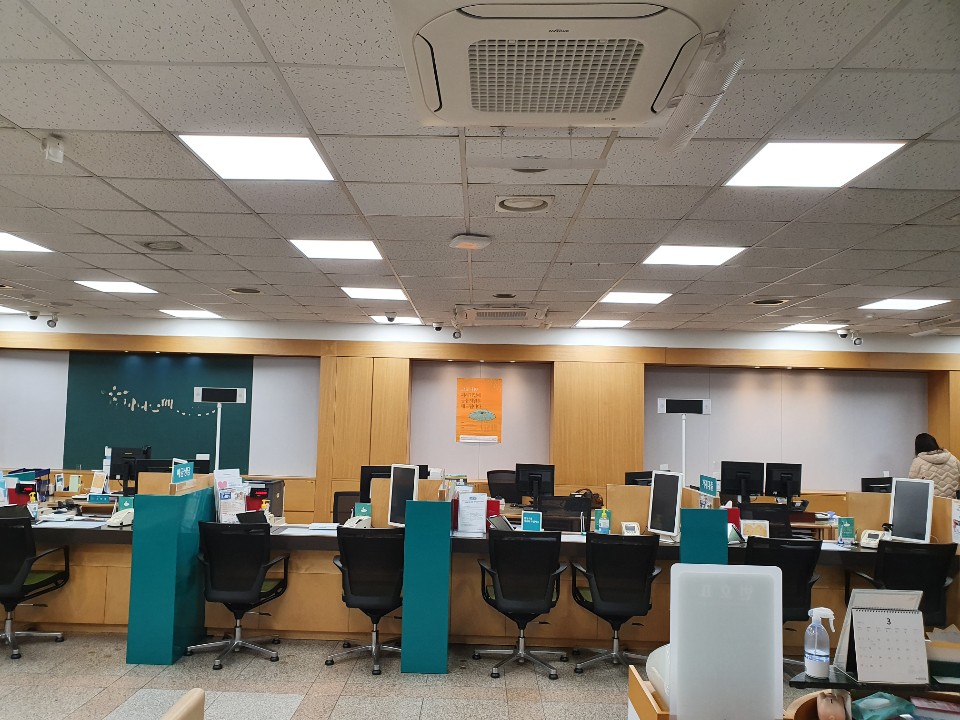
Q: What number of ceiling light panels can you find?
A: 14